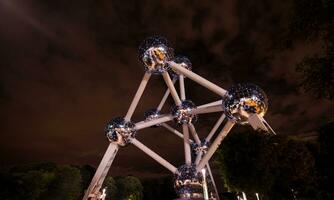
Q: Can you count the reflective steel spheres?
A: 8